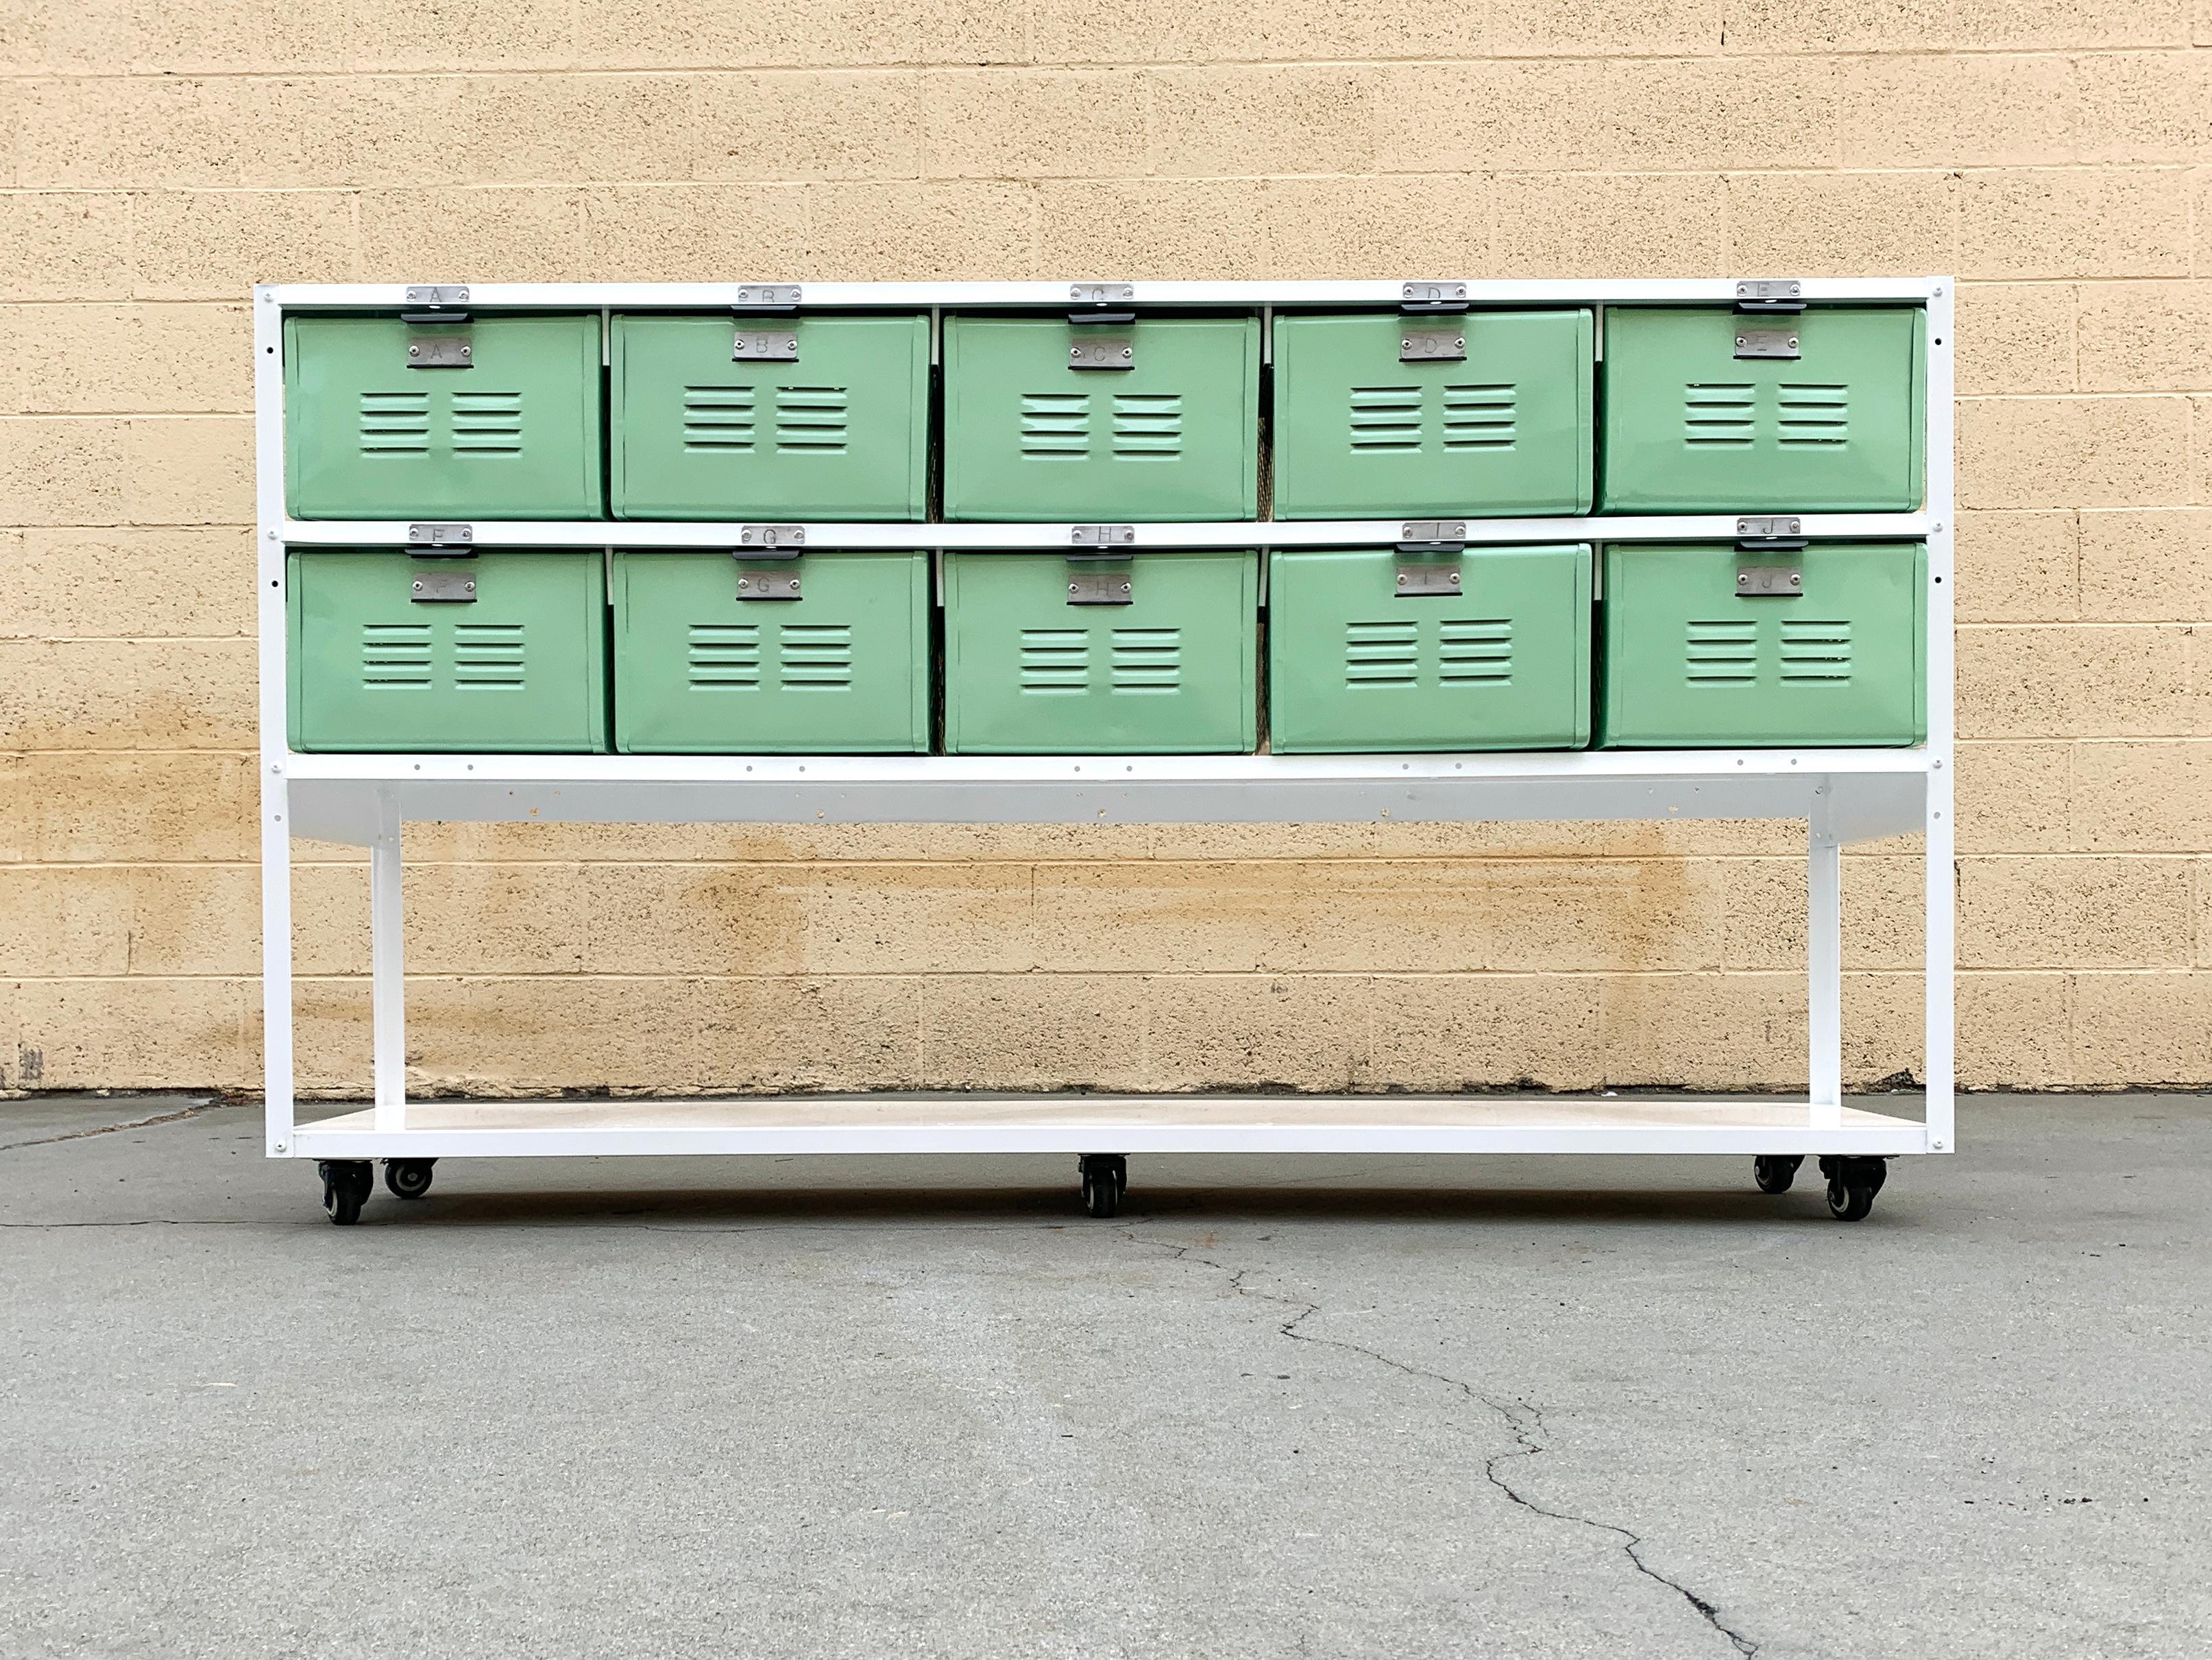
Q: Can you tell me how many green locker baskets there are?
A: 10